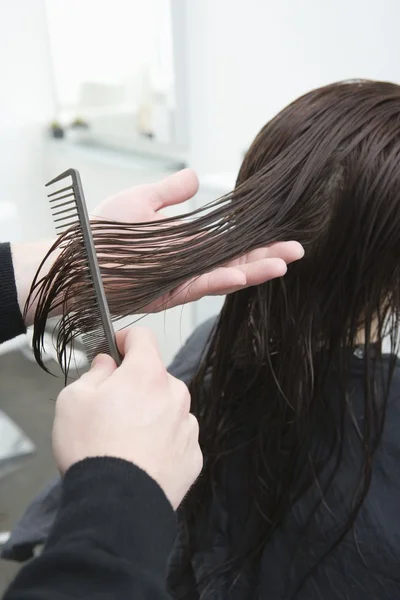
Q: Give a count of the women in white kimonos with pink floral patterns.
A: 0